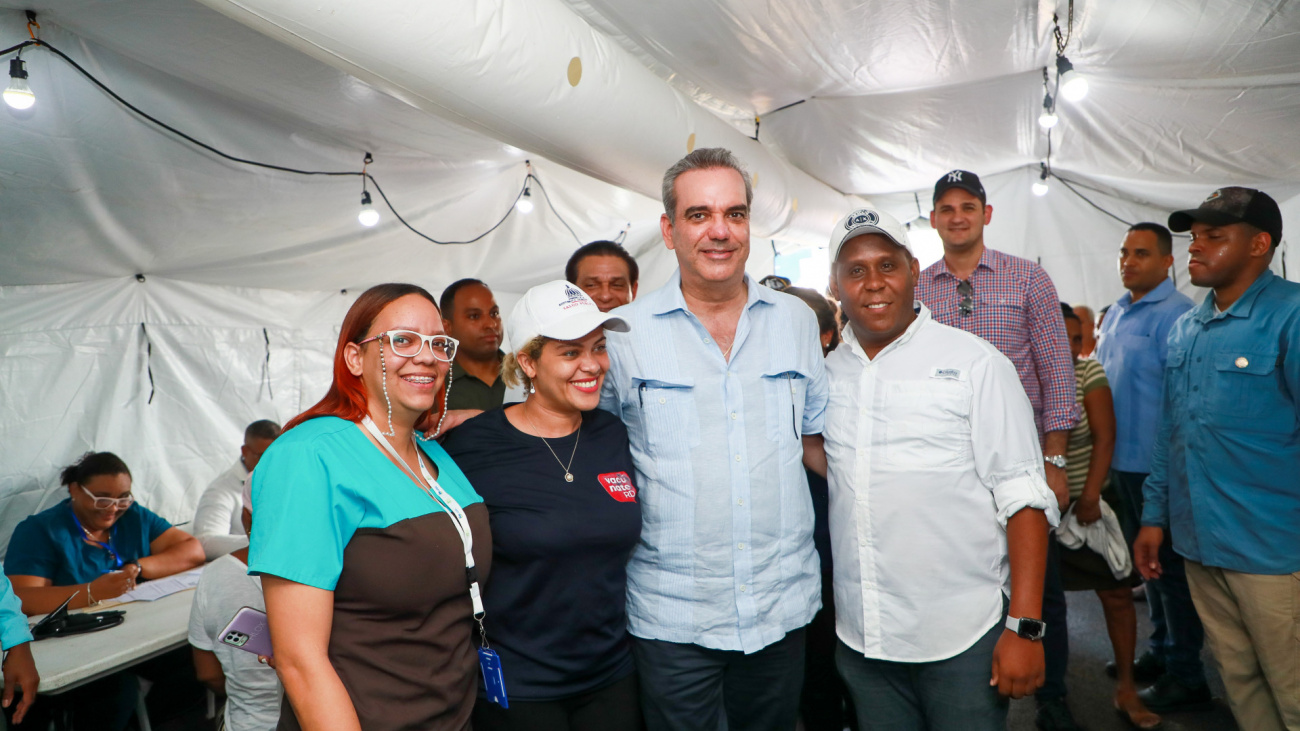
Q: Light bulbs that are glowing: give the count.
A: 6